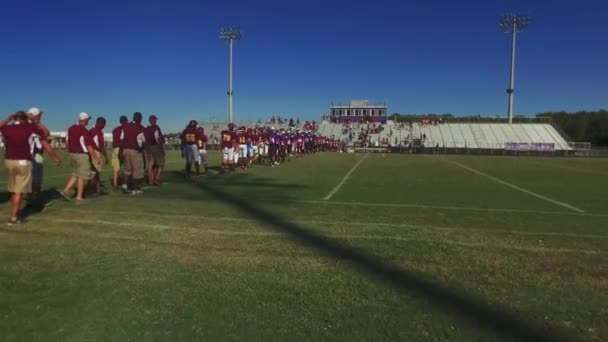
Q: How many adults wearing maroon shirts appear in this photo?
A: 7